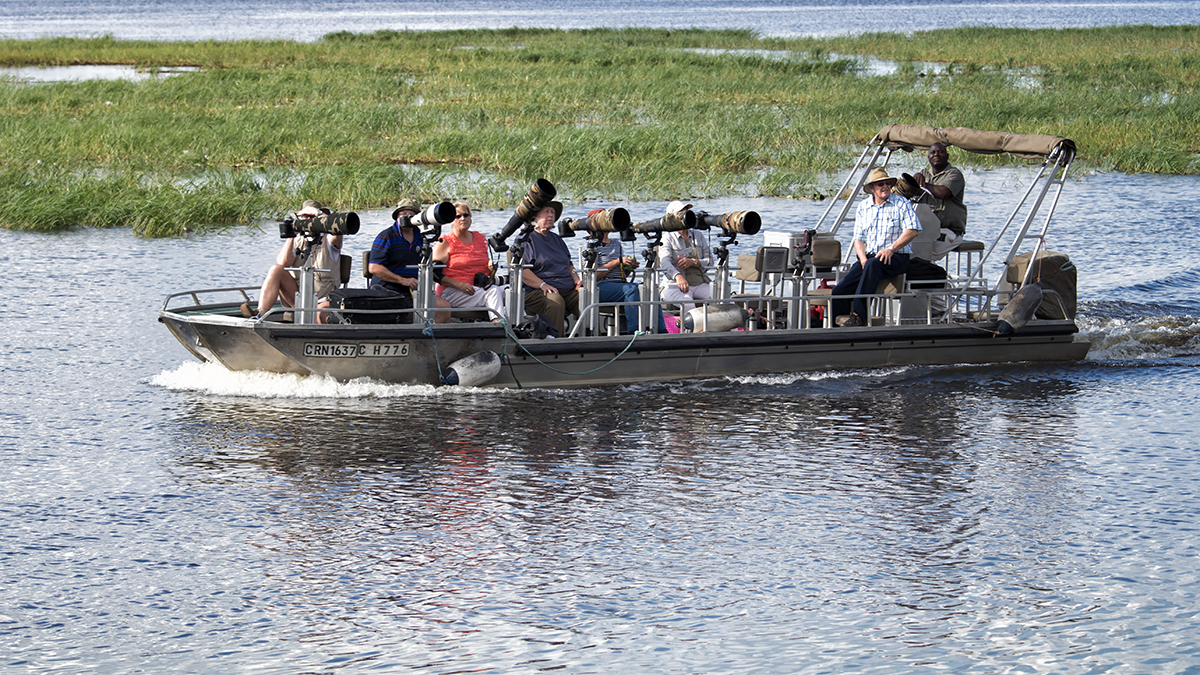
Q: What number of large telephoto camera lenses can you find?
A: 7